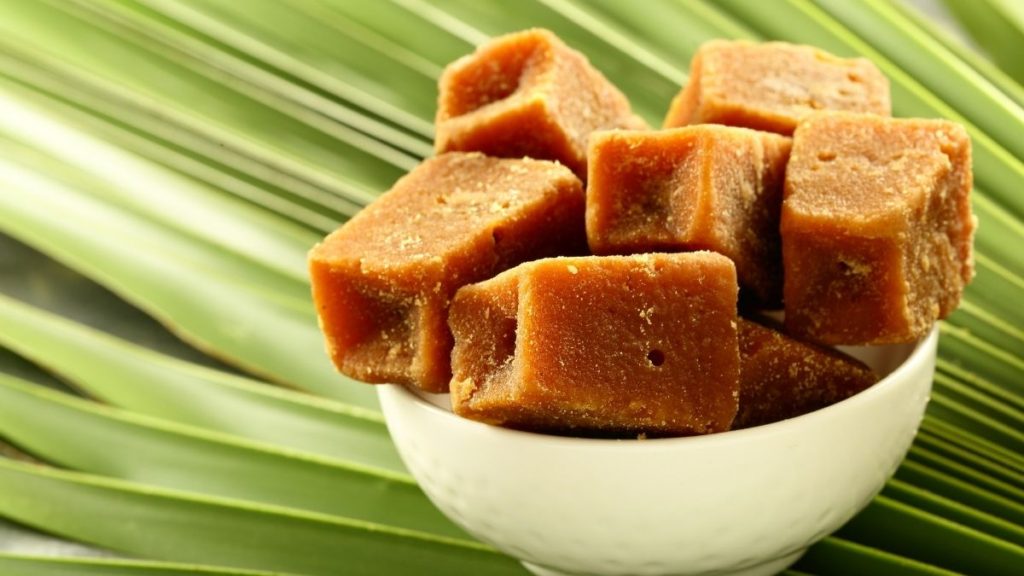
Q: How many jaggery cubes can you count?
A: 7